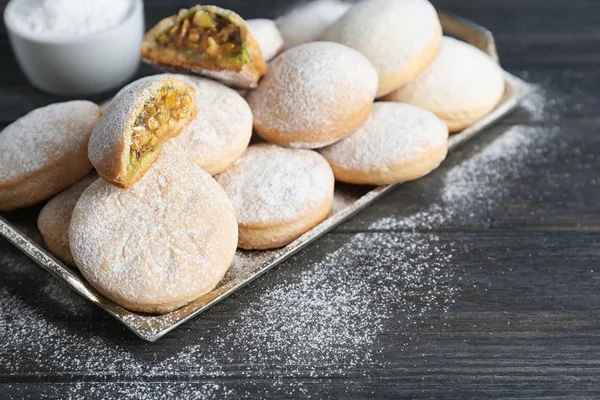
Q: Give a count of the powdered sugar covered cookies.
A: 13